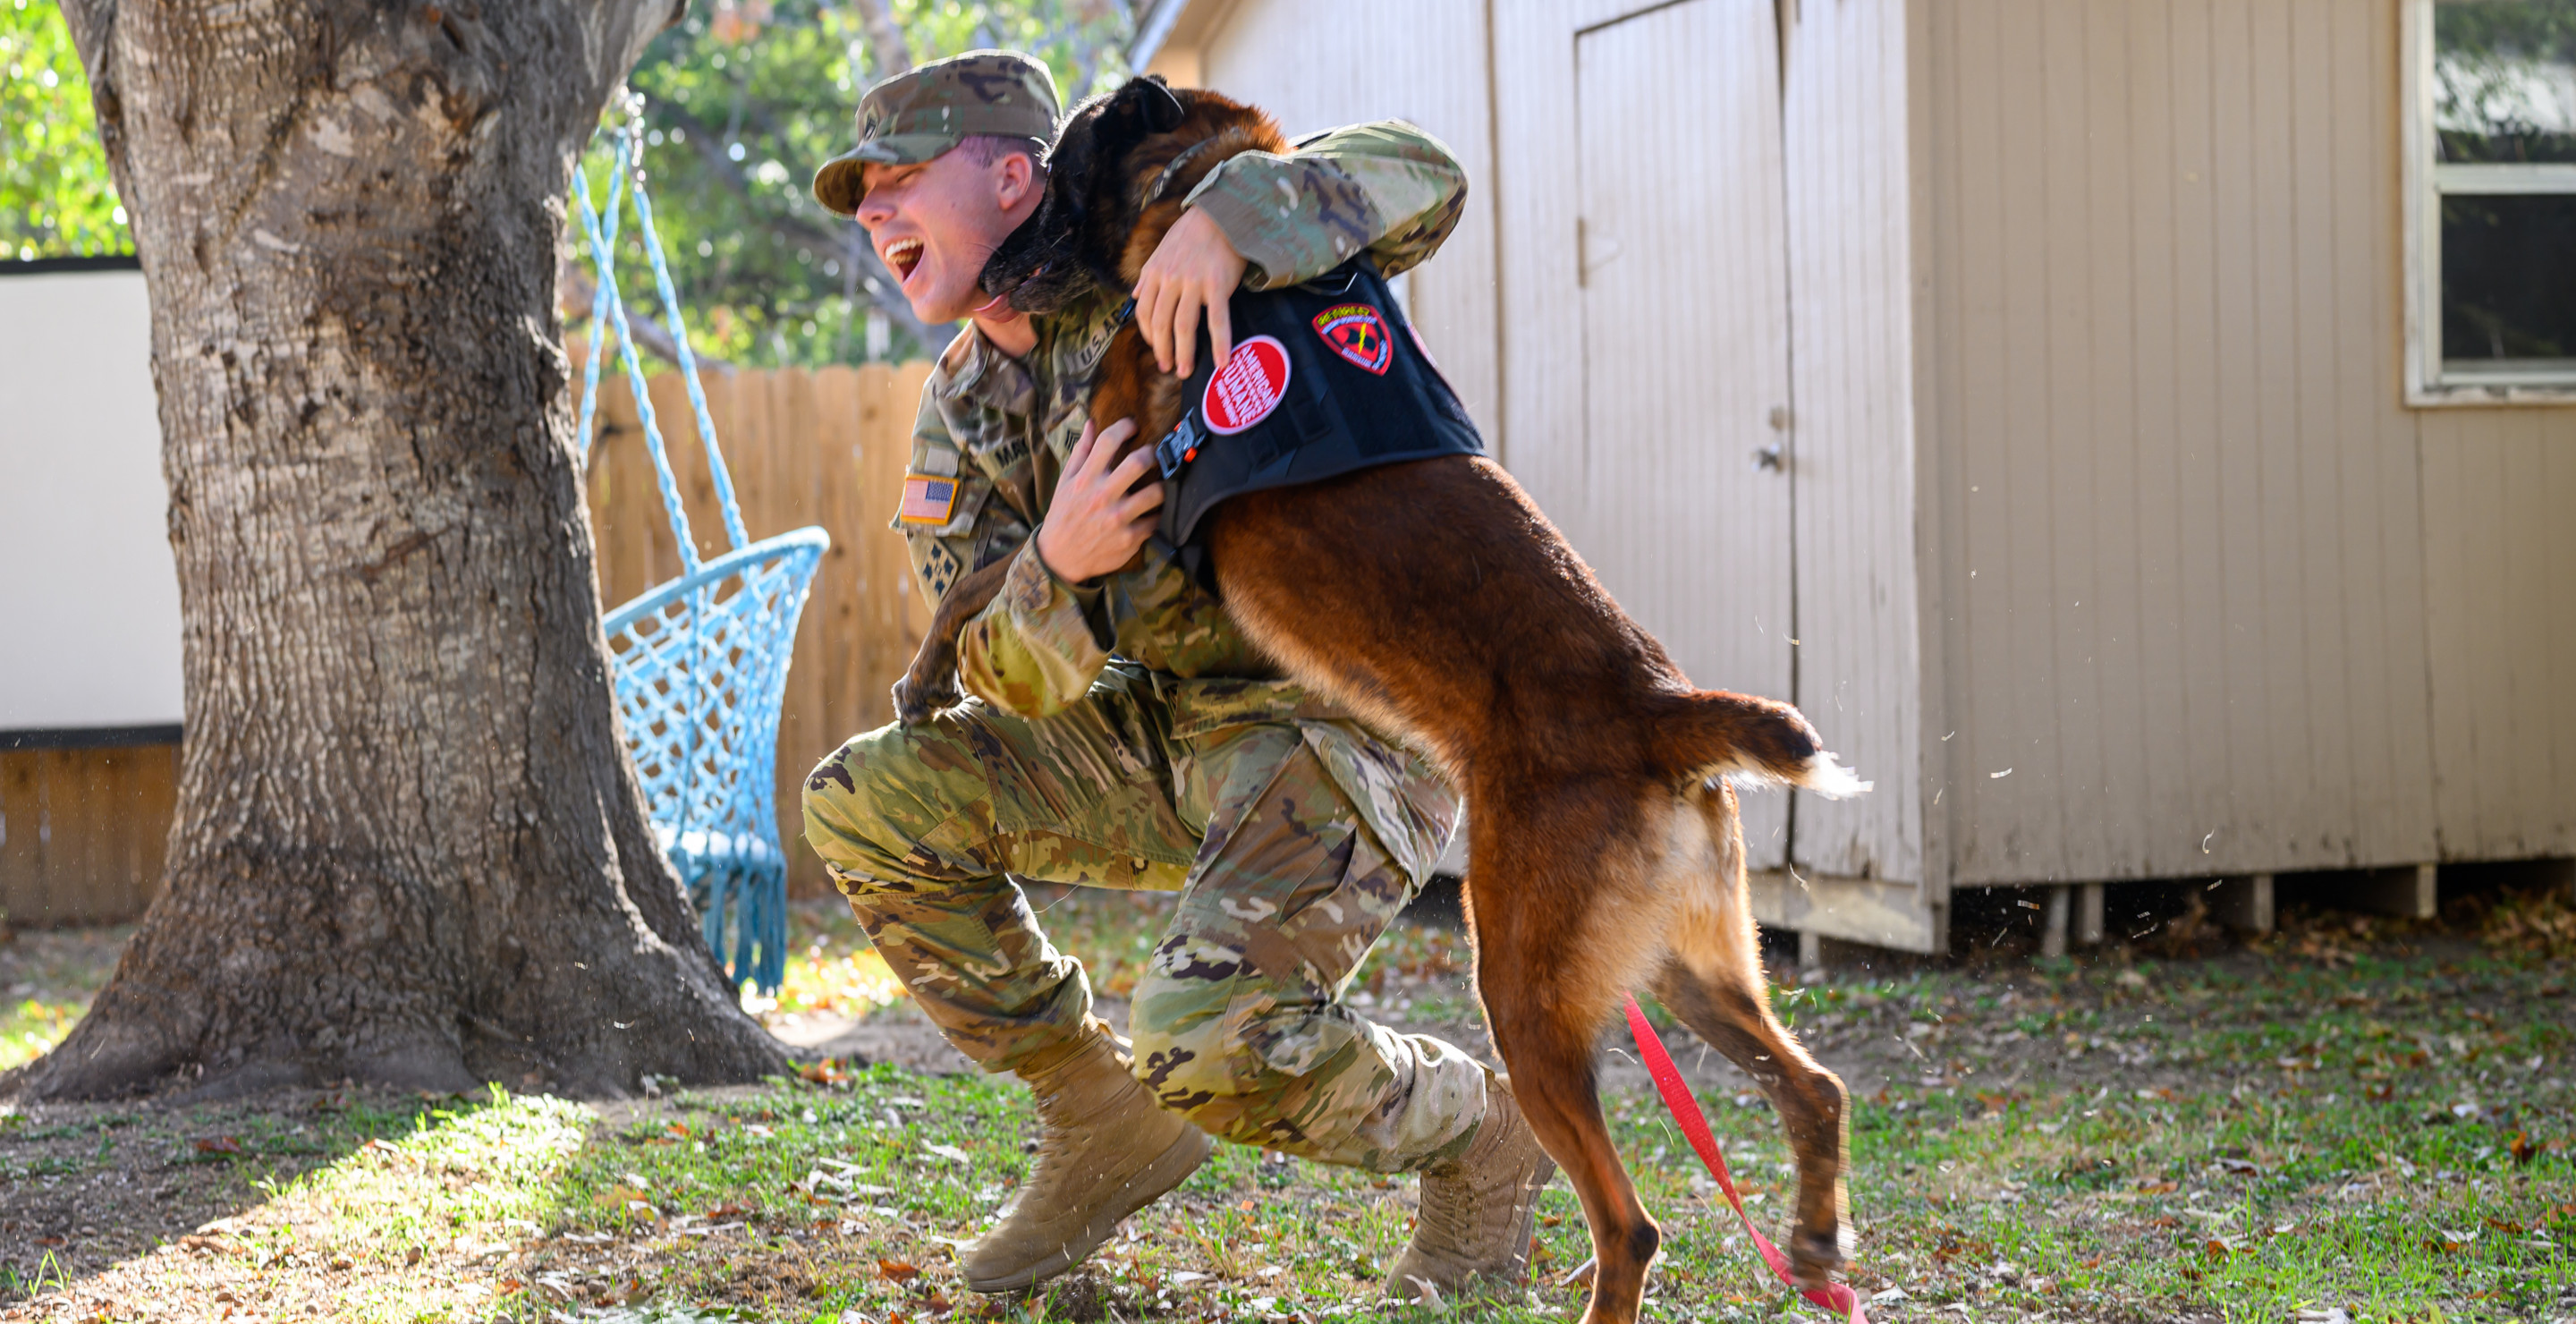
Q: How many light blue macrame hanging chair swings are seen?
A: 1